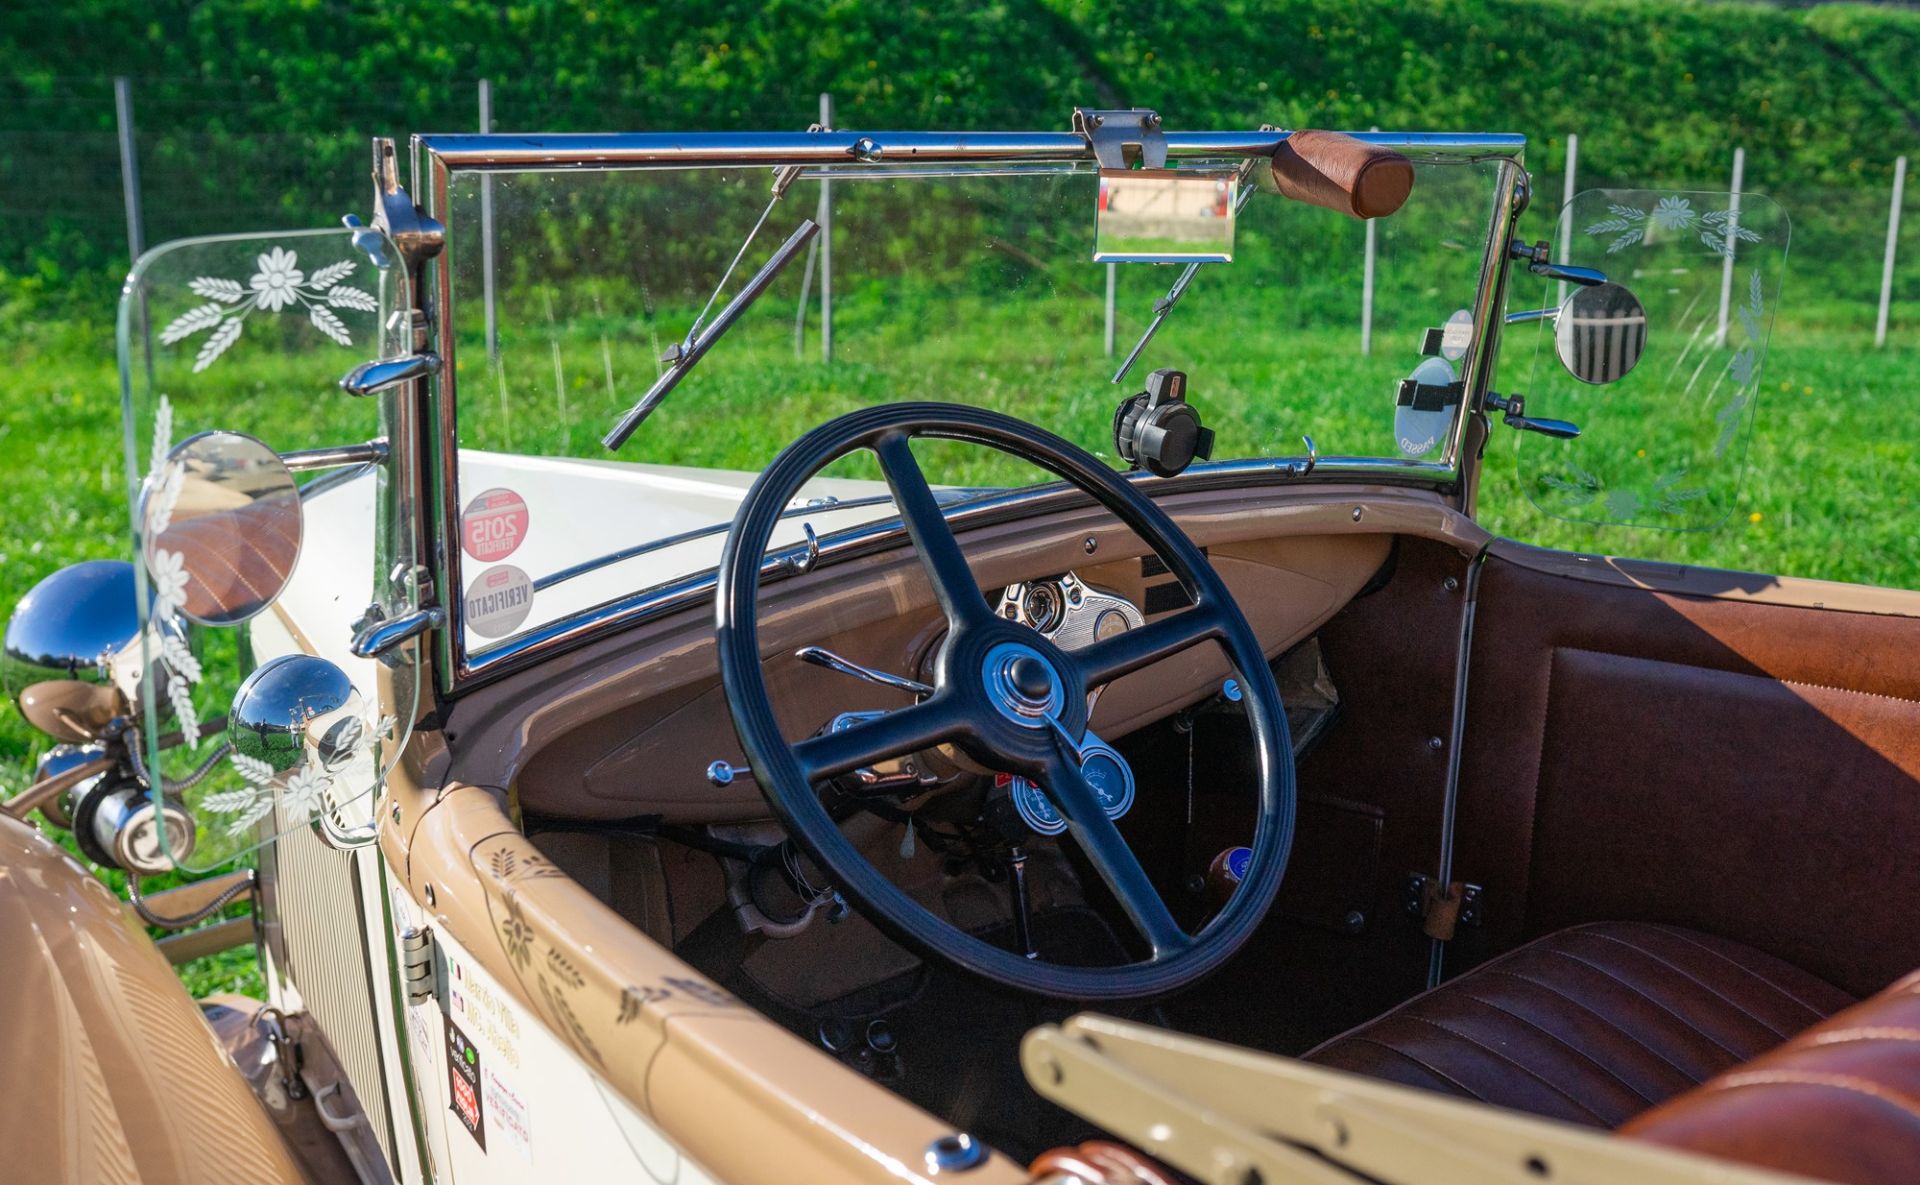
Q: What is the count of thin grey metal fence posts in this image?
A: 8